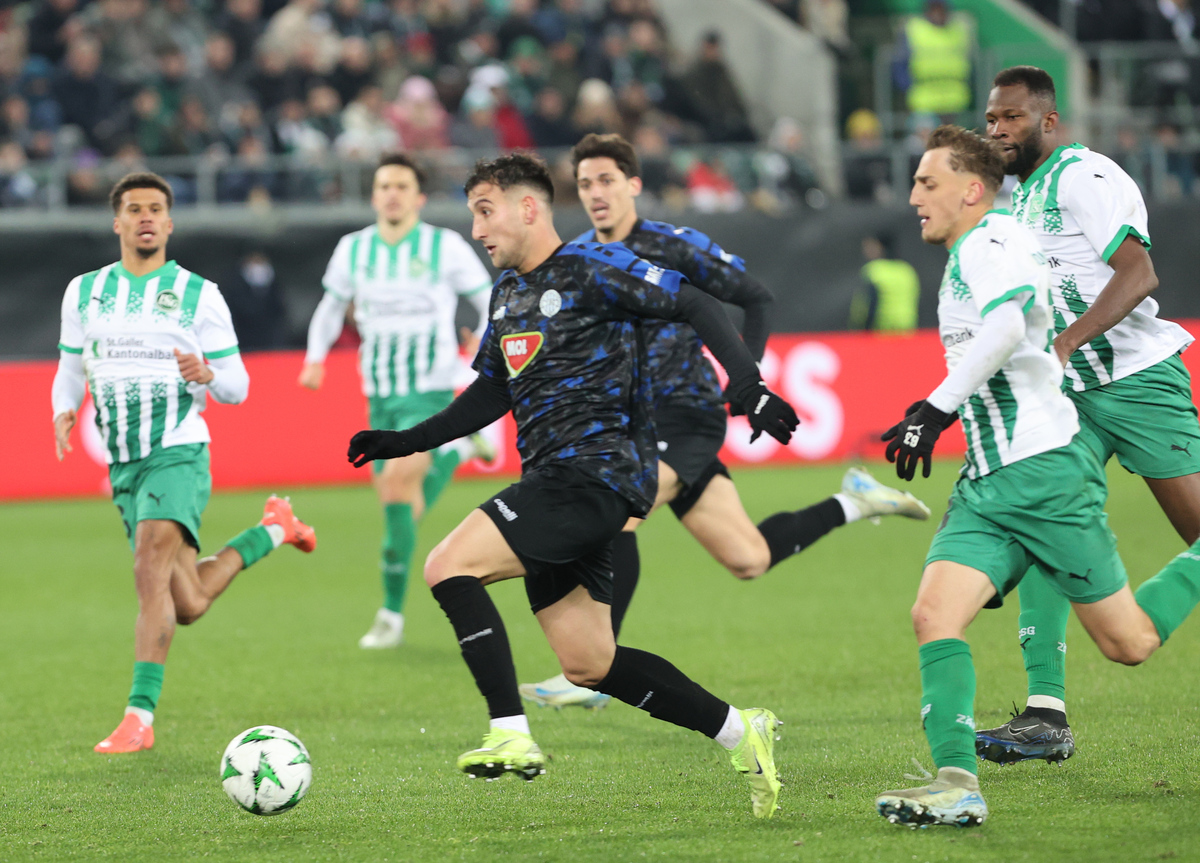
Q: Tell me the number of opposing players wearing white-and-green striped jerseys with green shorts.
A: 4